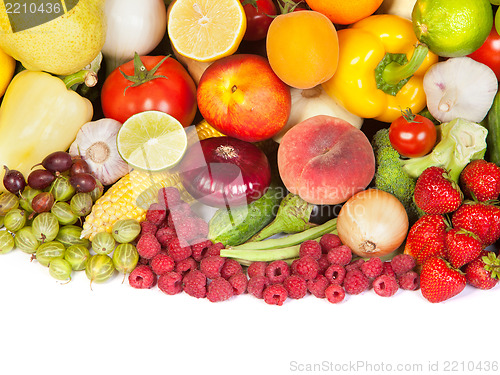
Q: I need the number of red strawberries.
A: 7